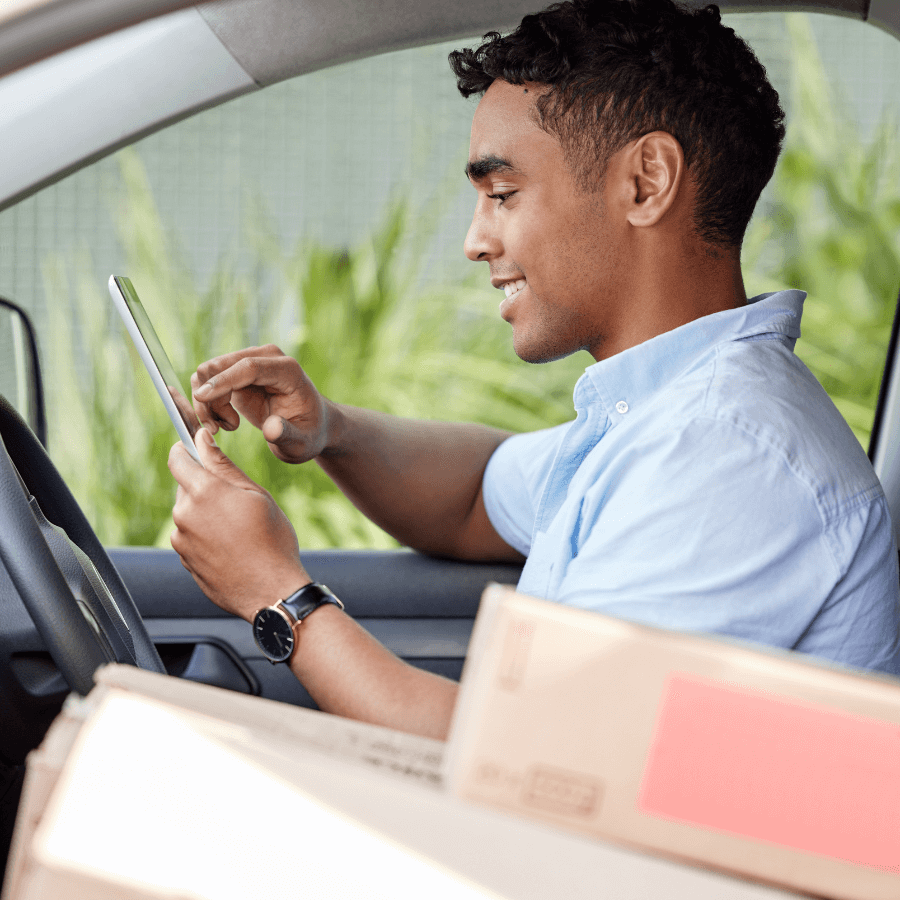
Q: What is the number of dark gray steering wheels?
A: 1